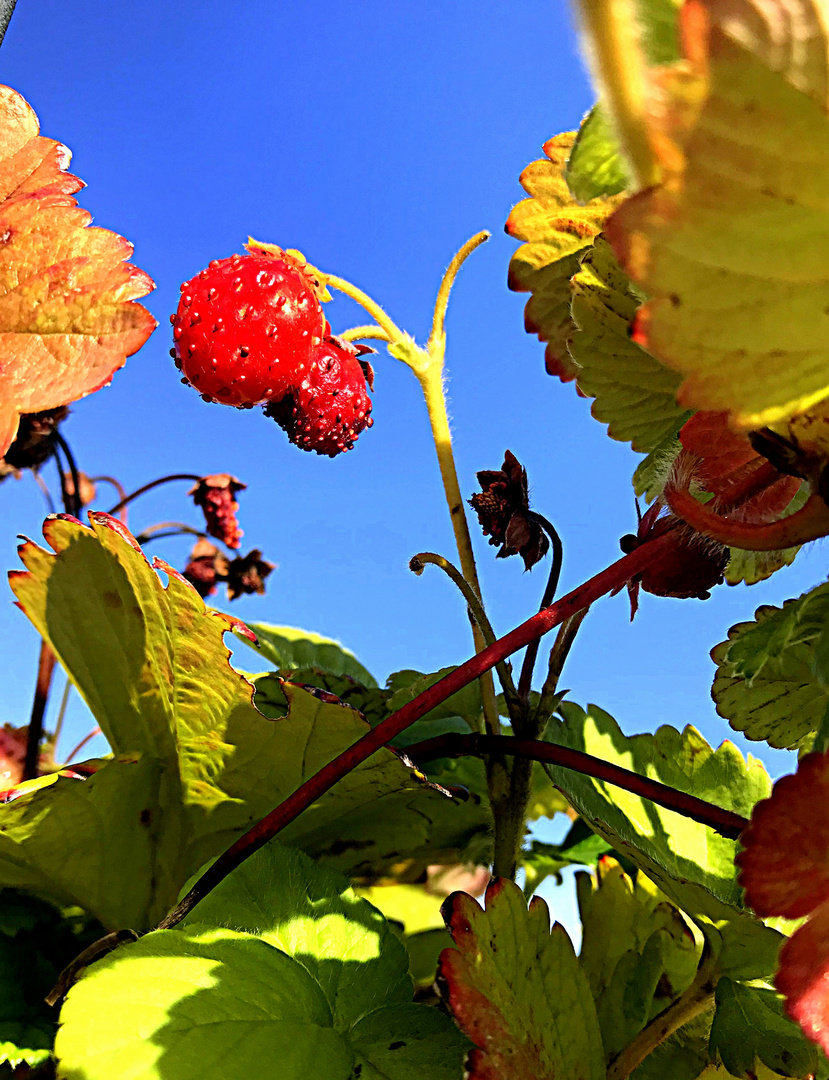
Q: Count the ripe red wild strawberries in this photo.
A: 2